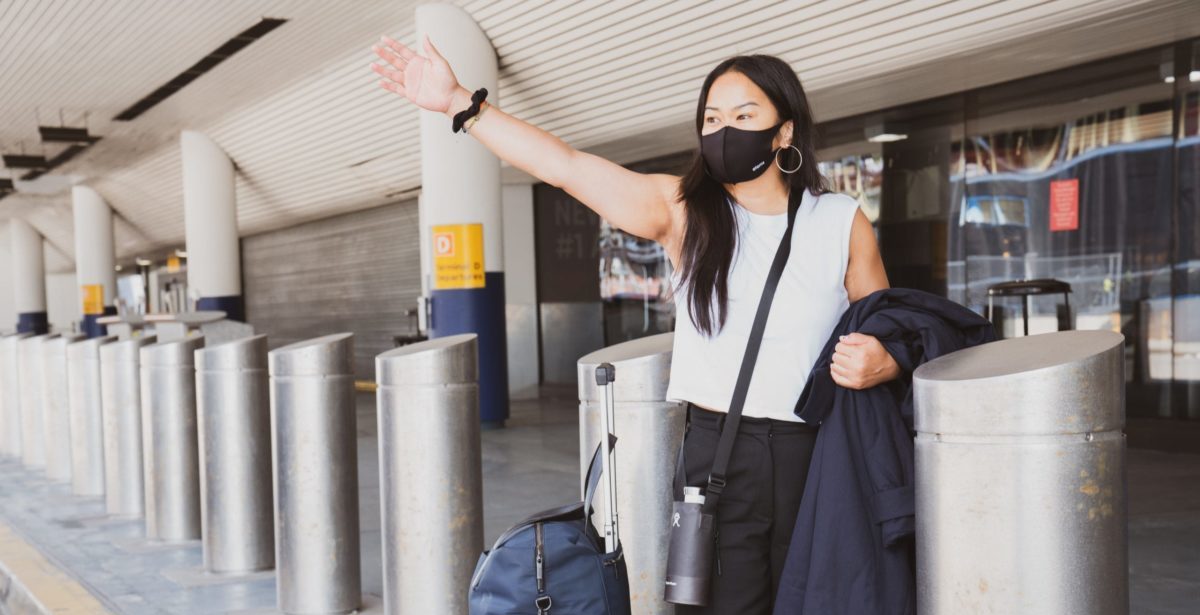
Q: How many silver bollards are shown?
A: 11